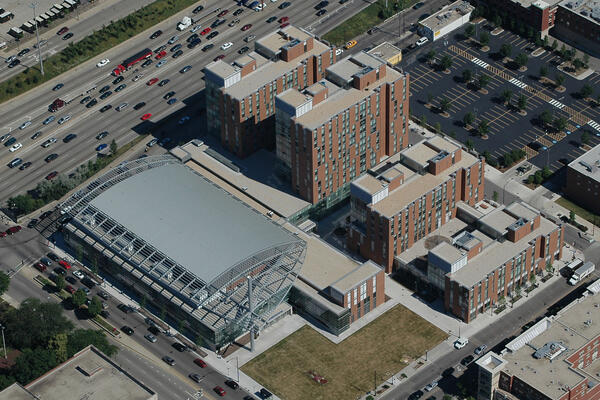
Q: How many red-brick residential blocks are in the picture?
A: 4